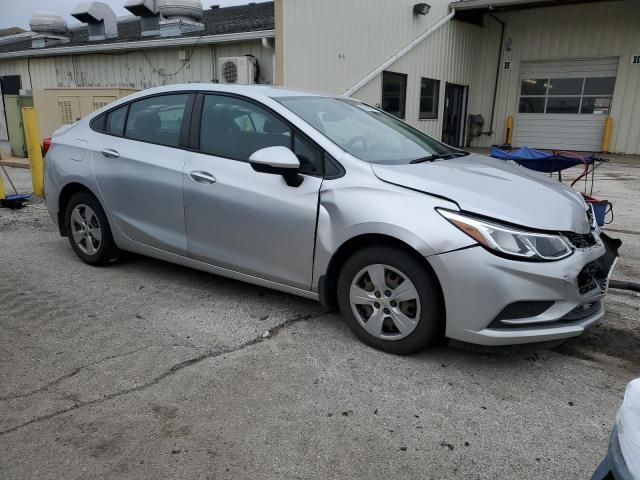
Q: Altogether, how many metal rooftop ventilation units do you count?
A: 4